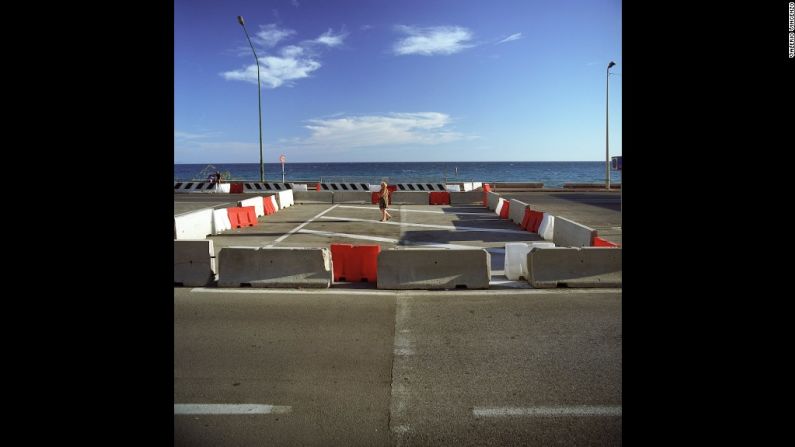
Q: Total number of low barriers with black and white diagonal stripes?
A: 4